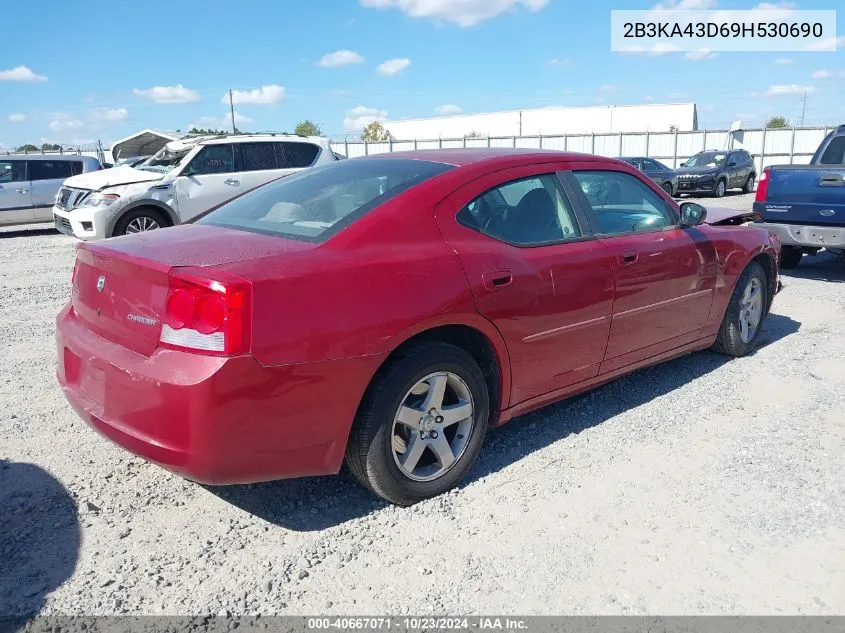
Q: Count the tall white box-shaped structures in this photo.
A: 1